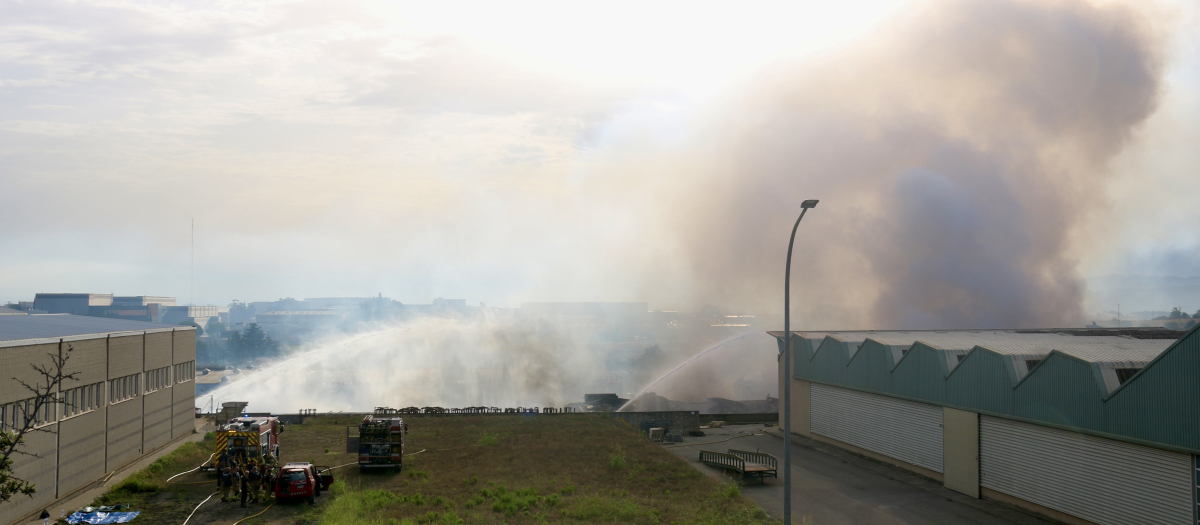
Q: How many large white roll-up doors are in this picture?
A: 2